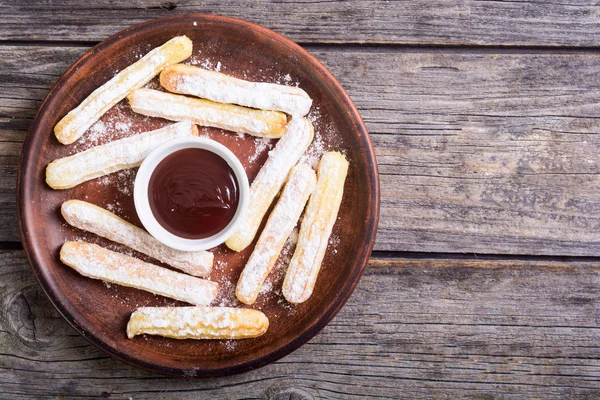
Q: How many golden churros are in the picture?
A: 10